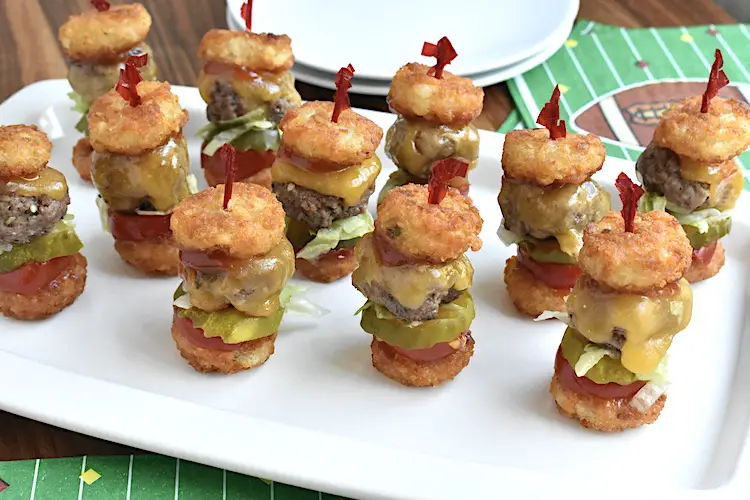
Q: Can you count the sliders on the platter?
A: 11